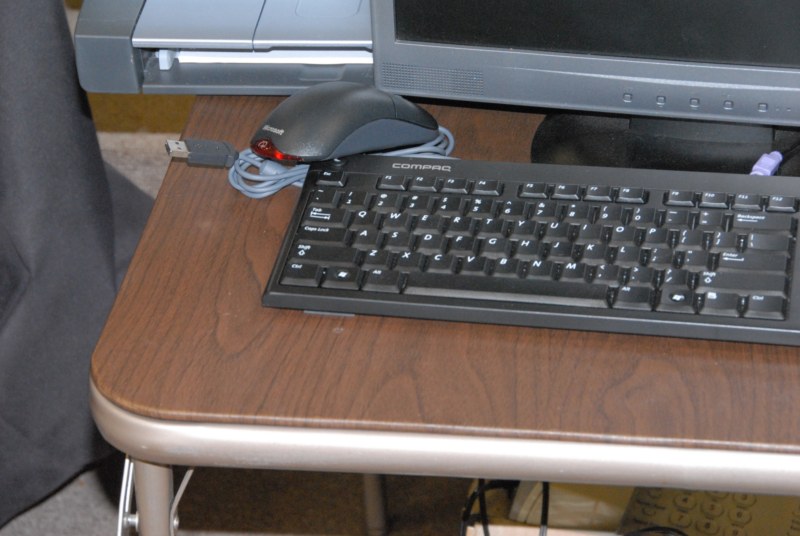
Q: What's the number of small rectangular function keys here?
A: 12